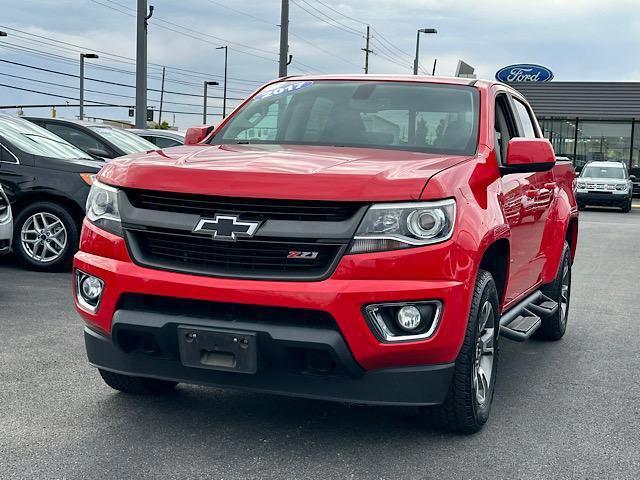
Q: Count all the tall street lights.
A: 4